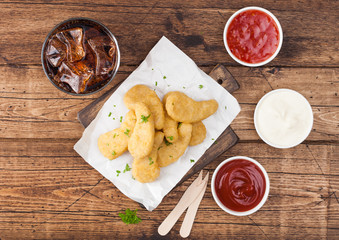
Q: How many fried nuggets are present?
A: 8